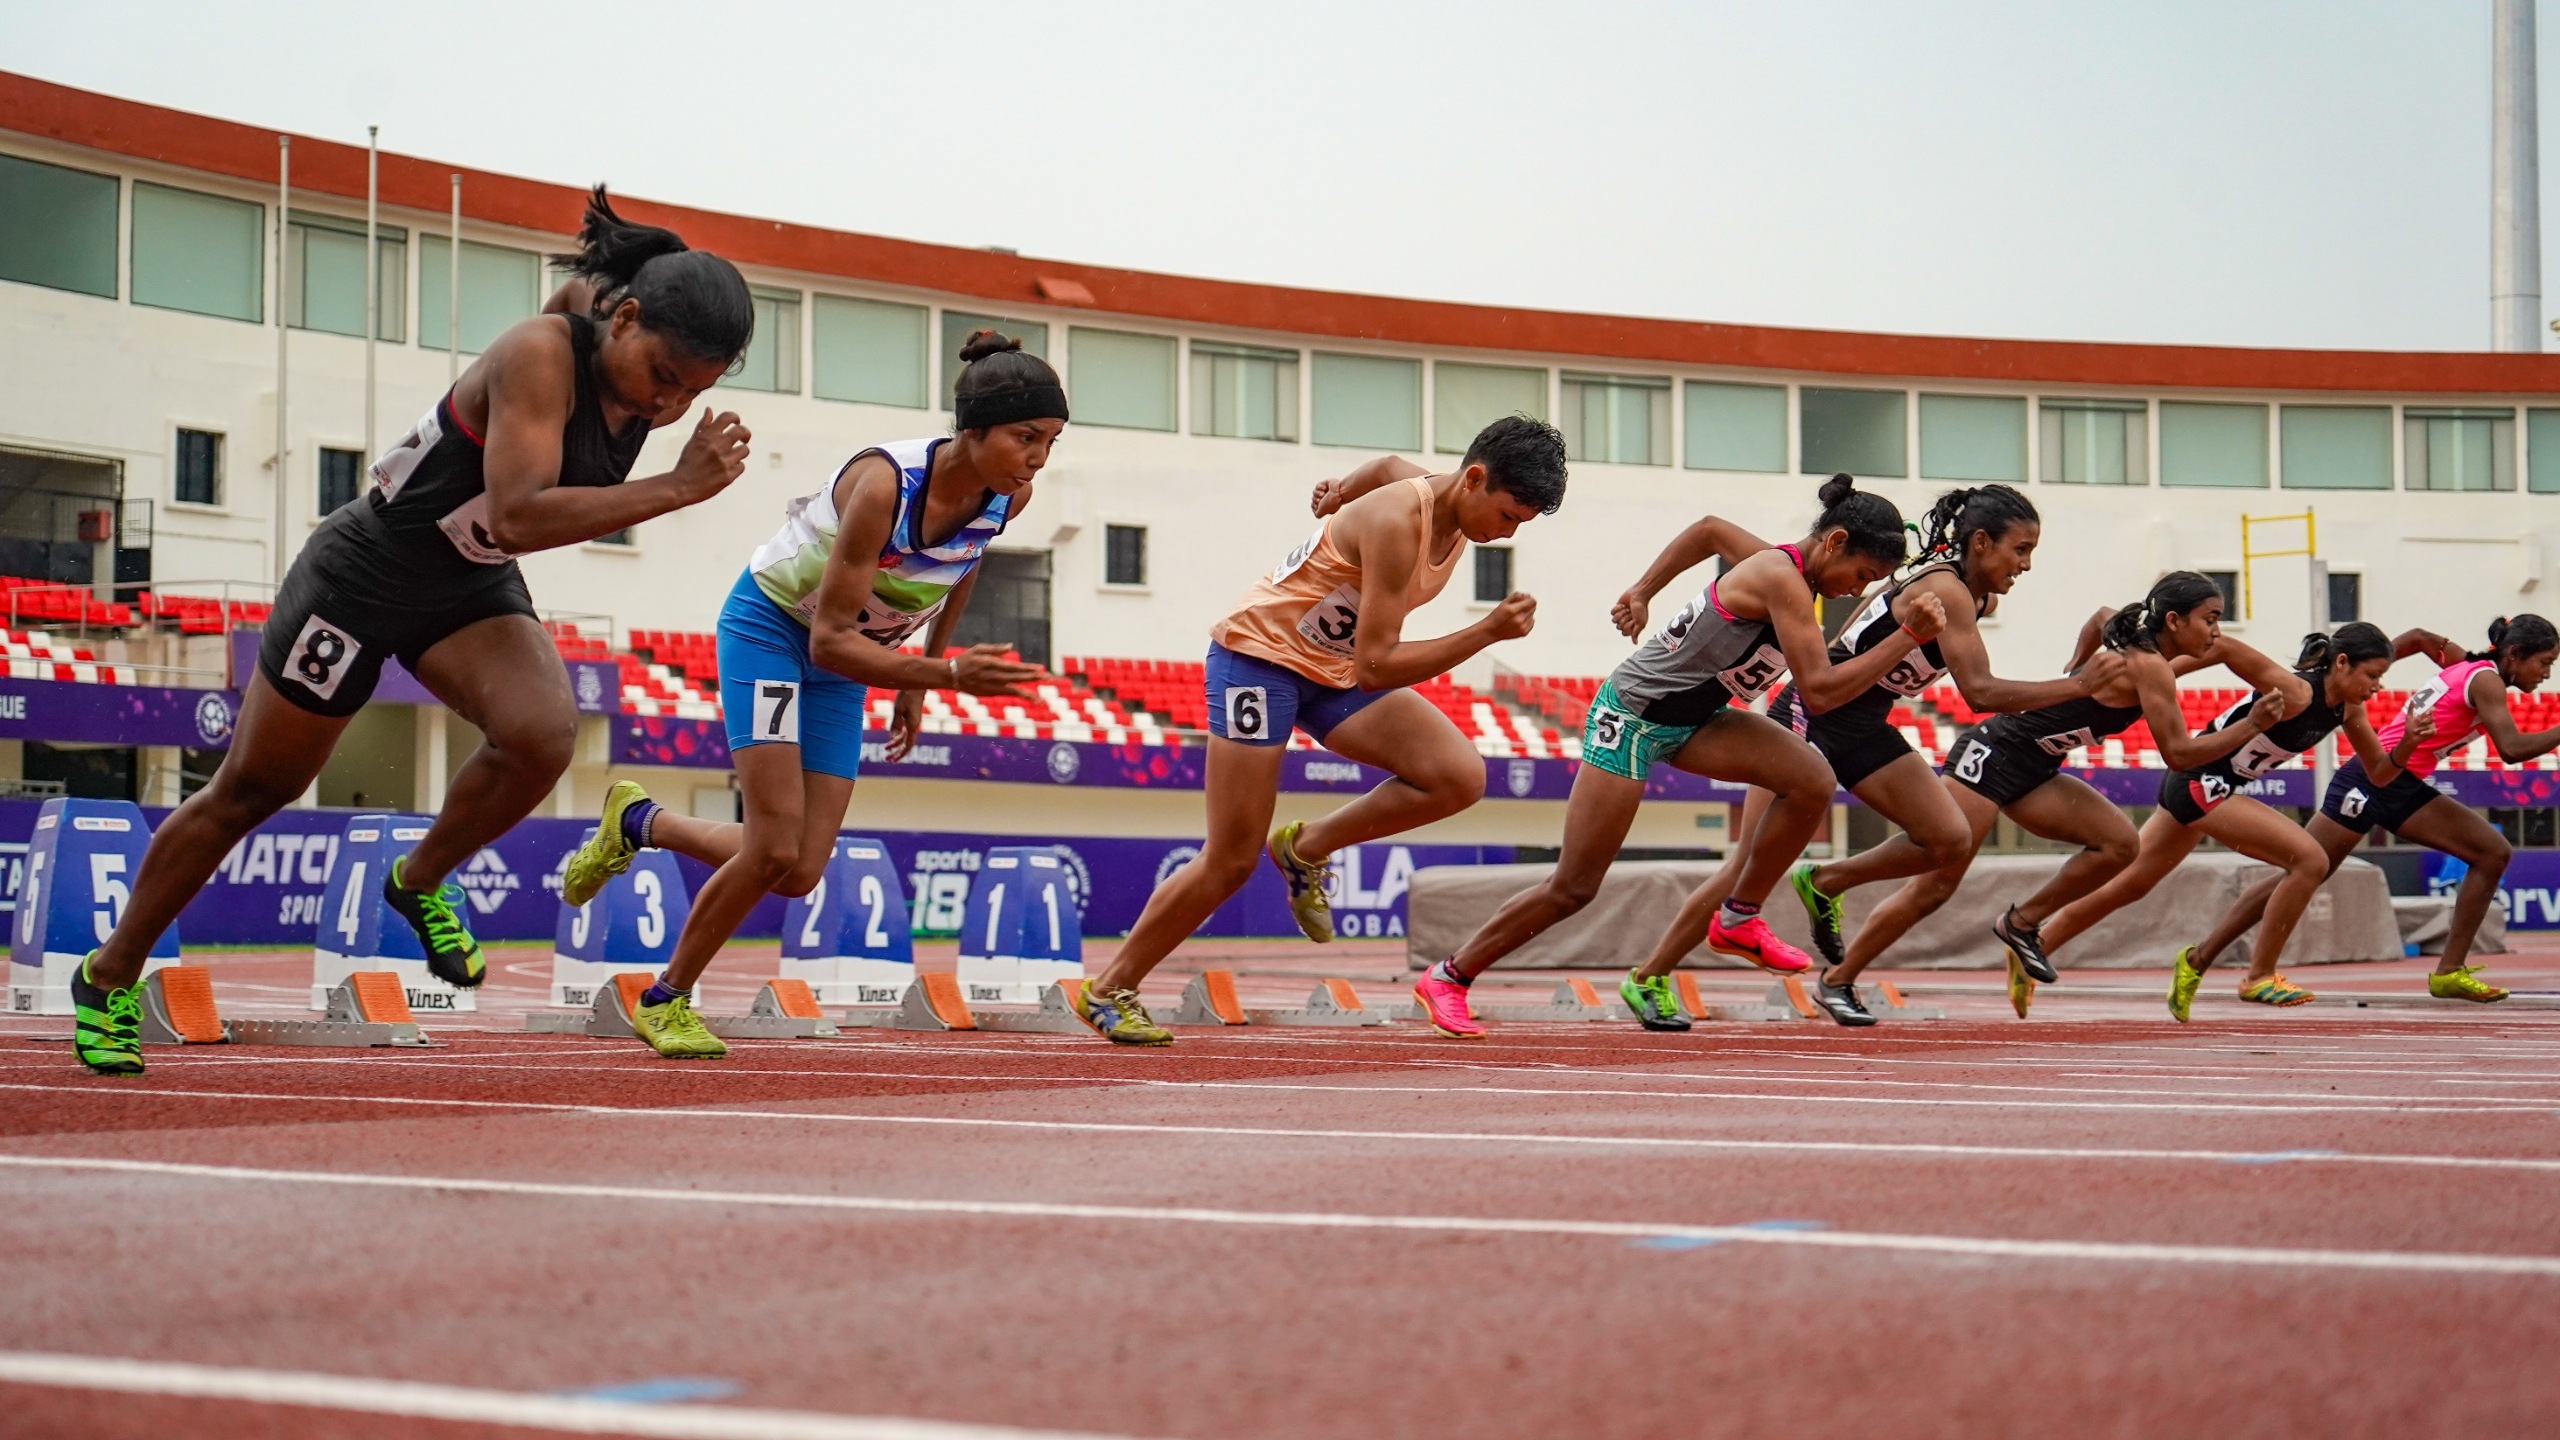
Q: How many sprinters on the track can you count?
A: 8